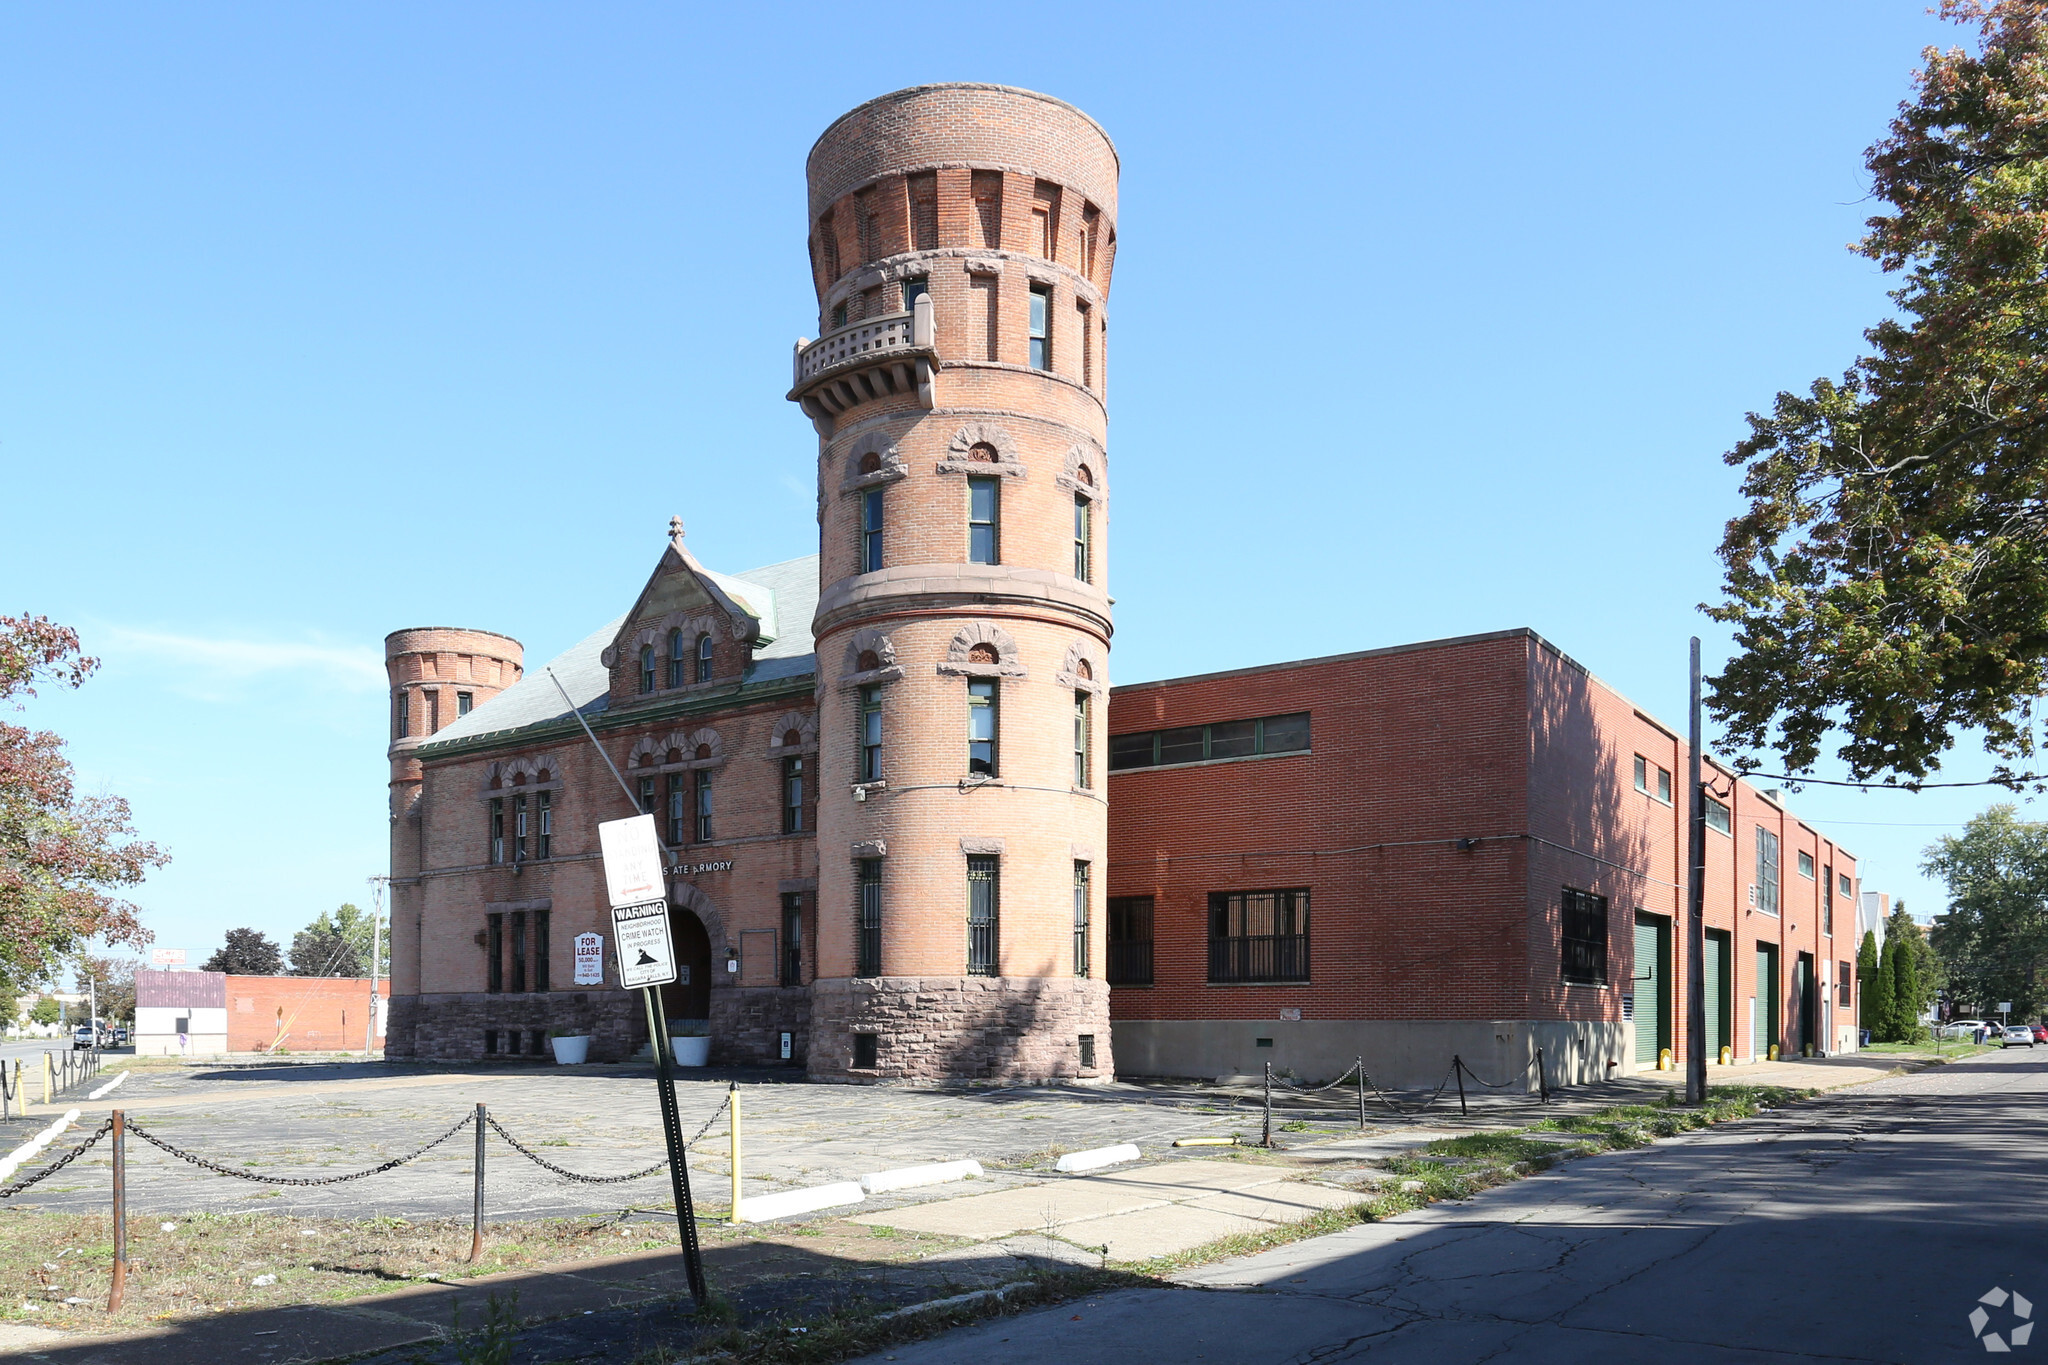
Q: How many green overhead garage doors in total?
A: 4